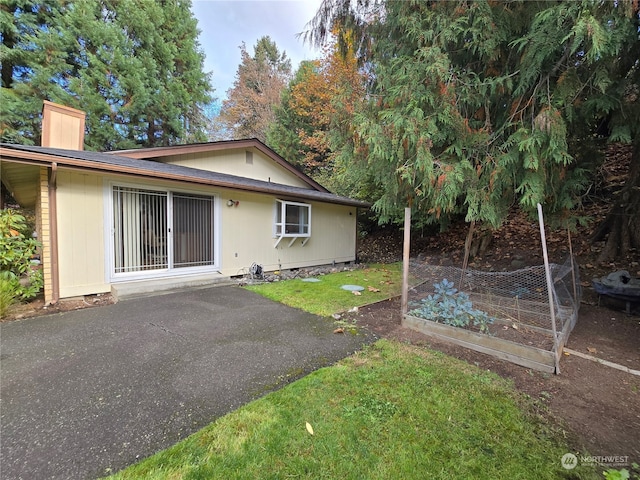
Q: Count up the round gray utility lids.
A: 2